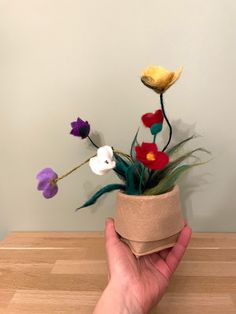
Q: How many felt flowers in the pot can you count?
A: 6